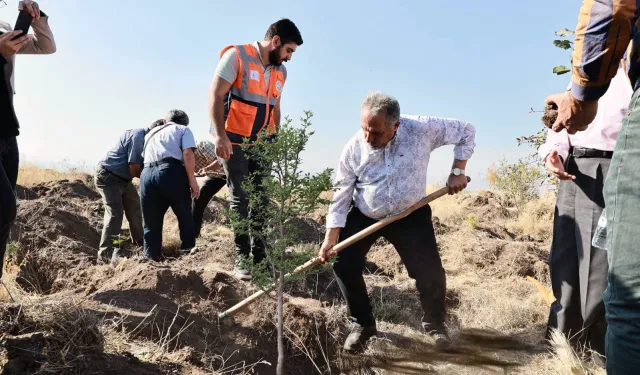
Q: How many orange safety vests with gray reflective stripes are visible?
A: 1